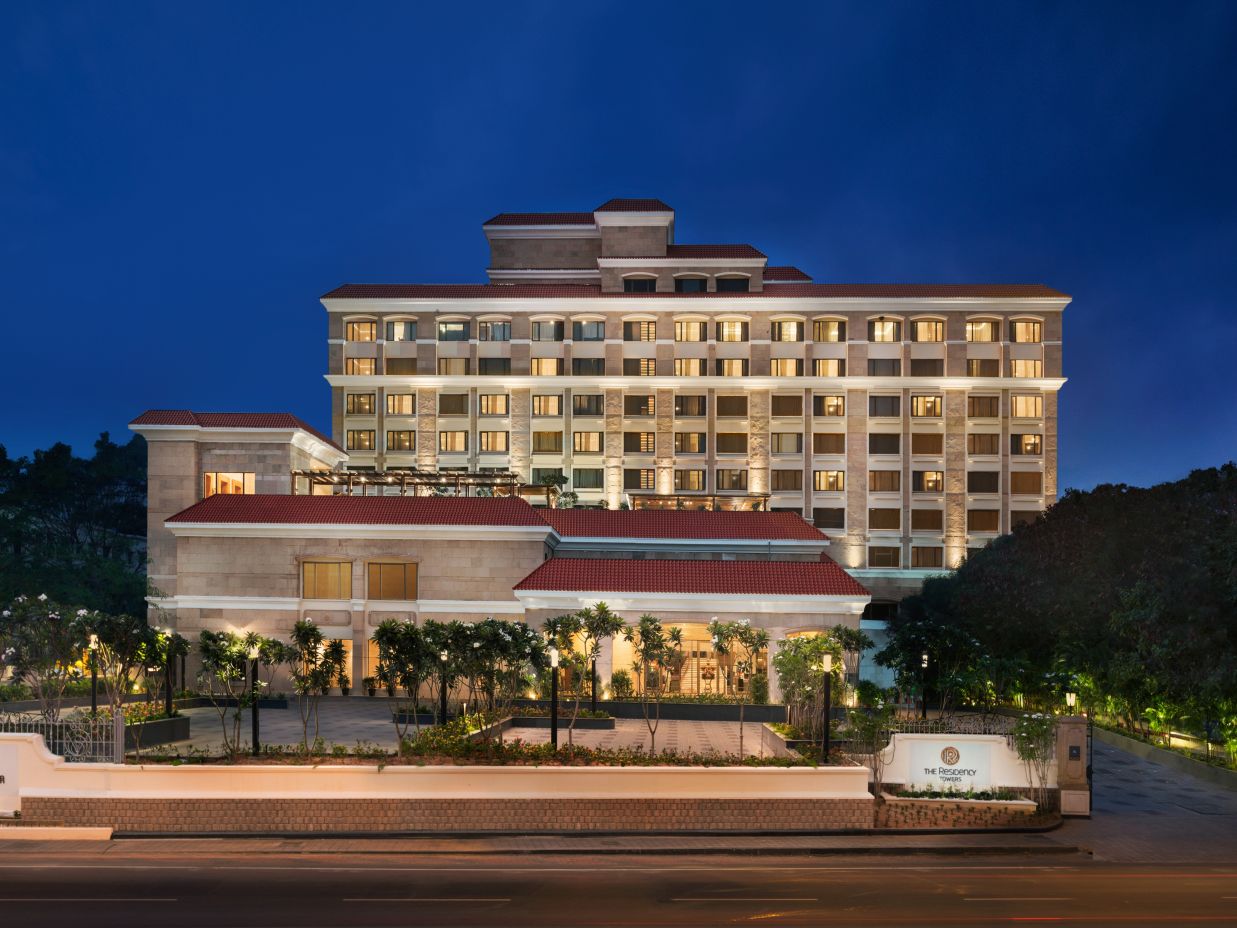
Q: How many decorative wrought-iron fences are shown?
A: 2